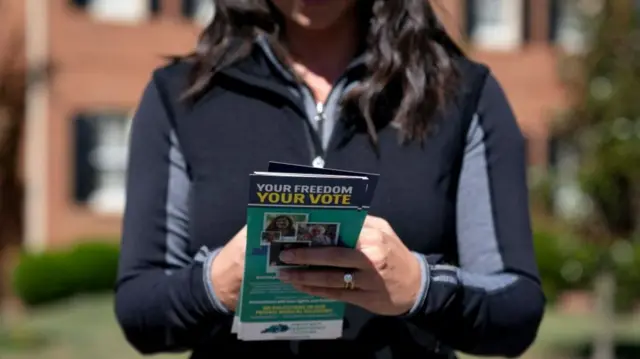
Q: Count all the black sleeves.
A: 2